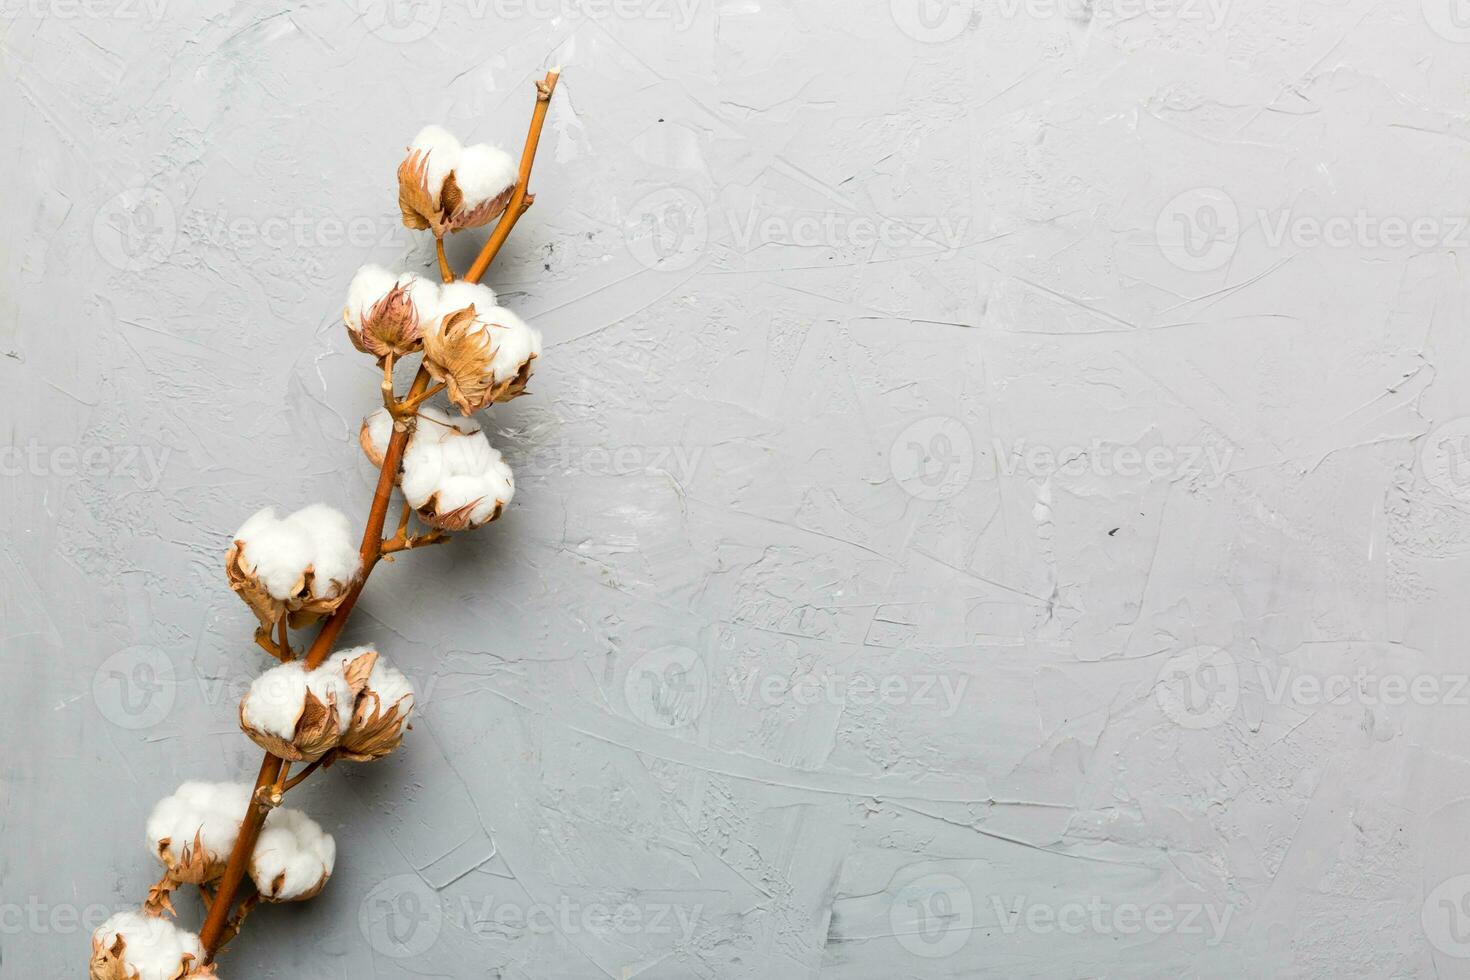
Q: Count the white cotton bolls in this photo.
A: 11